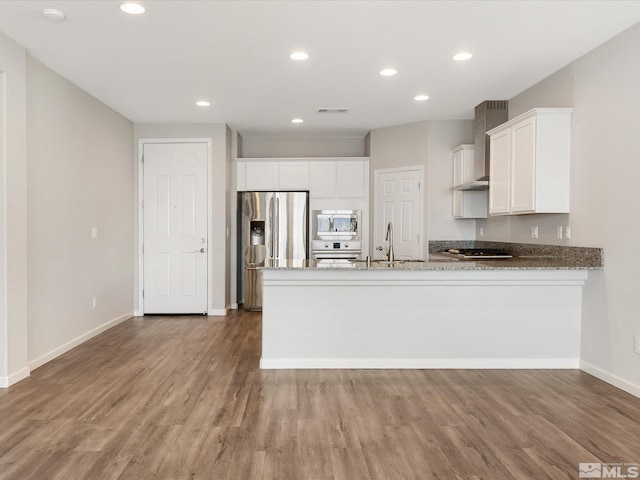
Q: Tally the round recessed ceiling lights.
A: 7